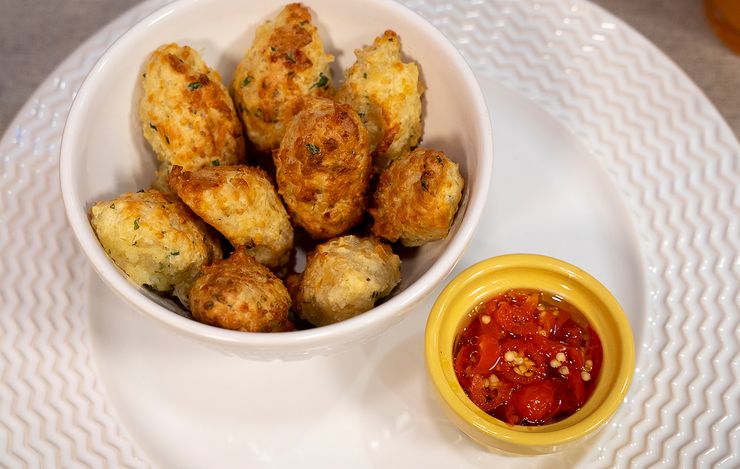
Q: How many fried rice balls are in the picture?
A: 9